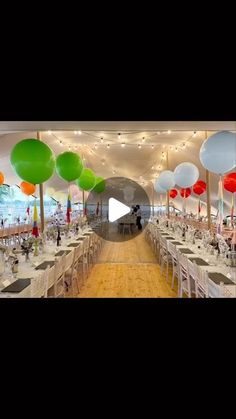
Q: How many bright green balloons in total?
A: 4